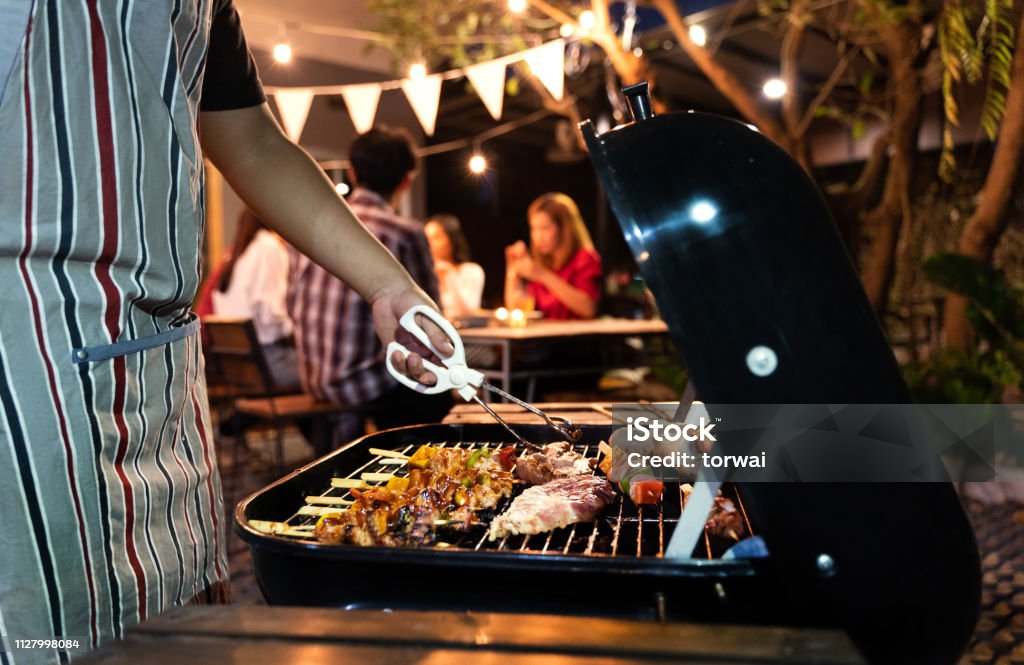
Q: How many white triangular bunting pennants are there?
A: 5